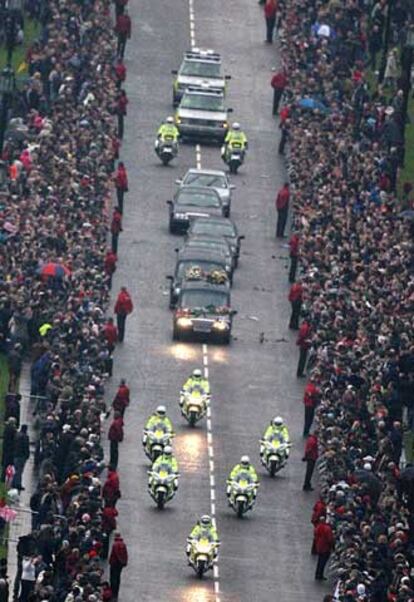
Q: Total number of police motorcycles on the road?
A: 8